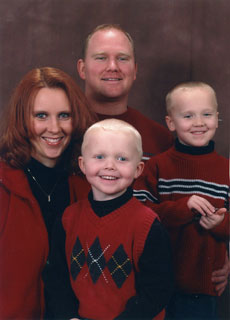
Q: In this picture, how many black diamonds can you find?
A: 3